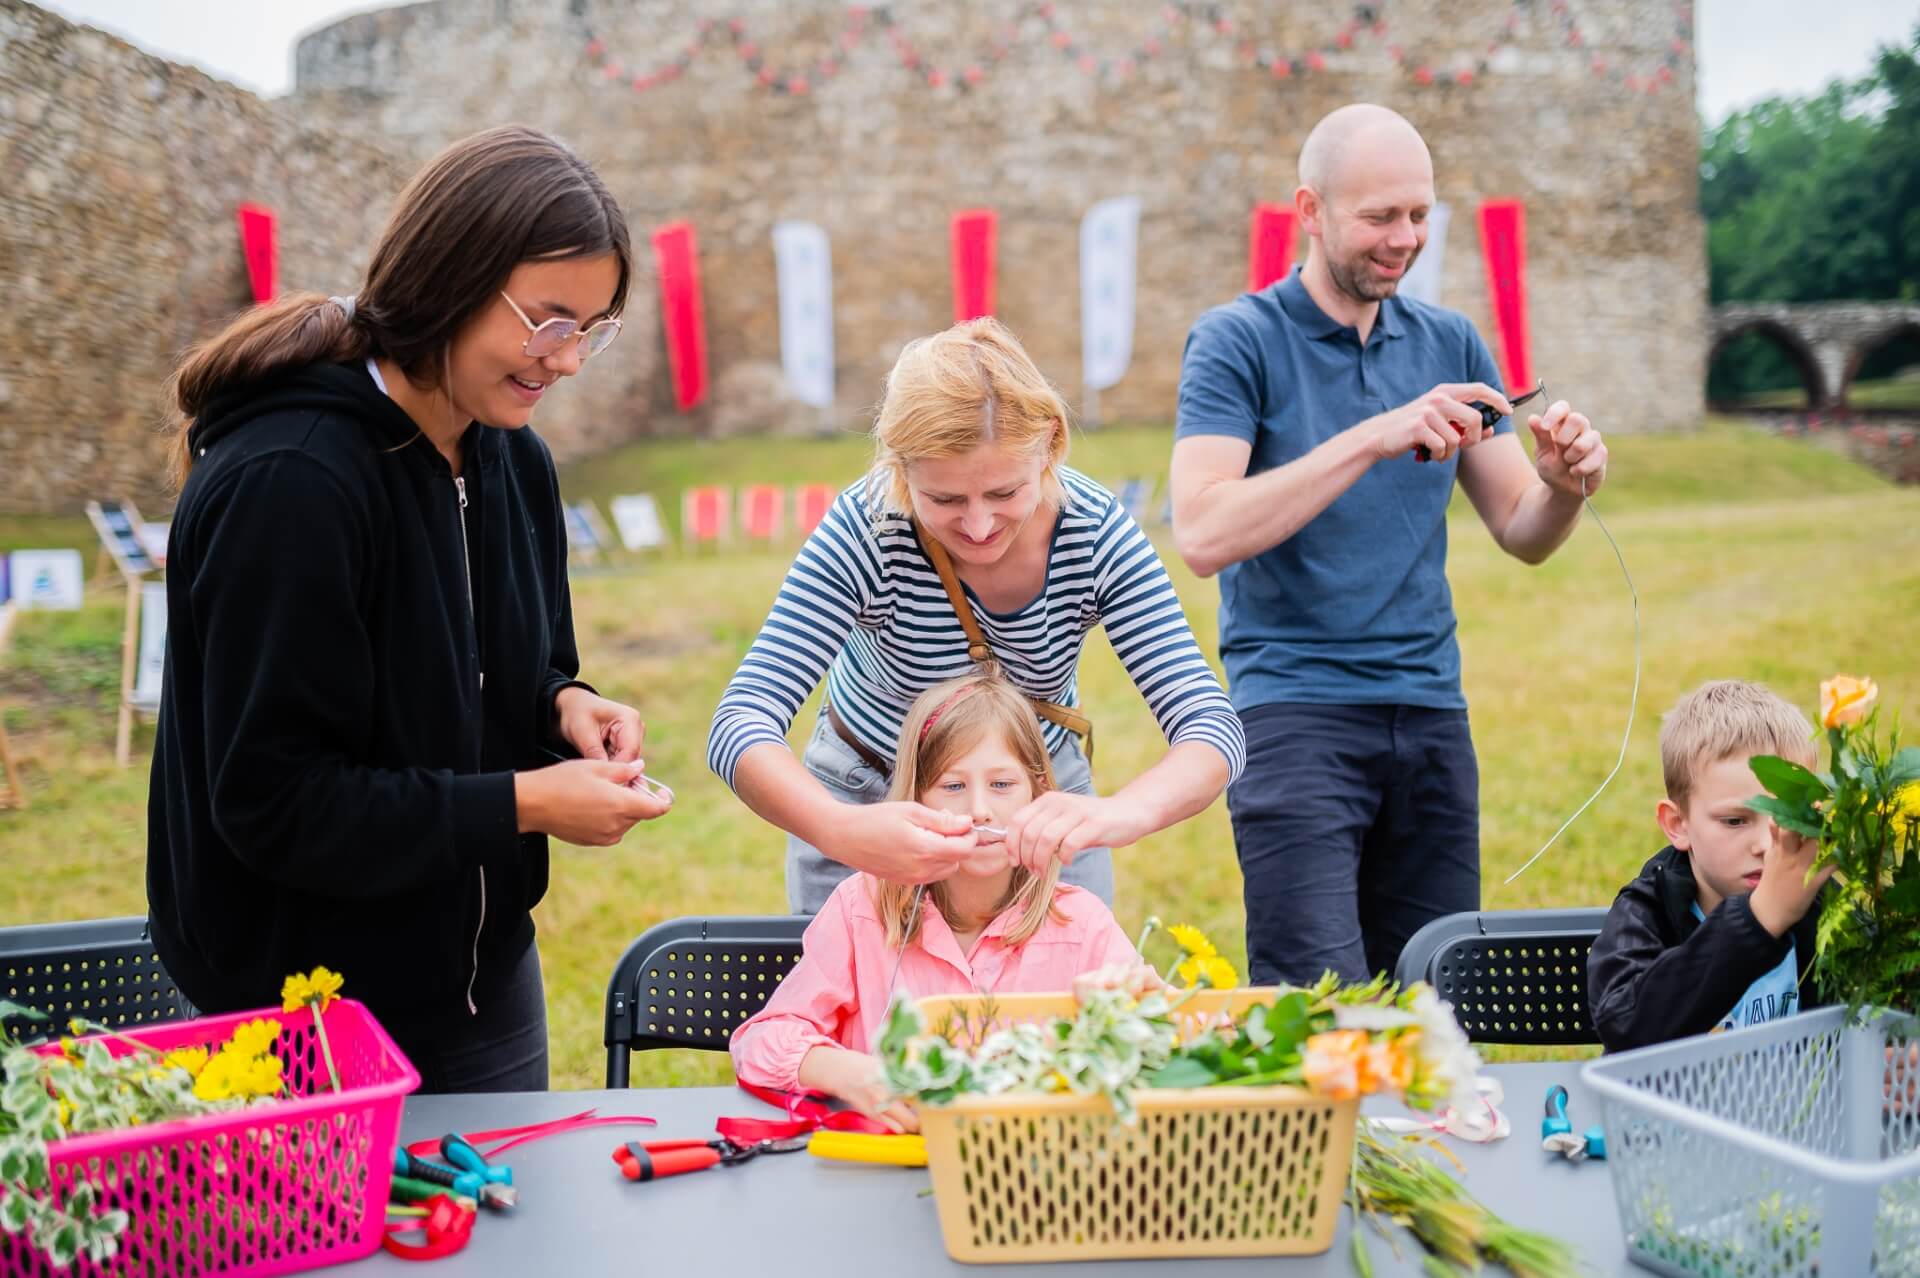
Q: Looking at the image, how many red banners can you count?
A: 5